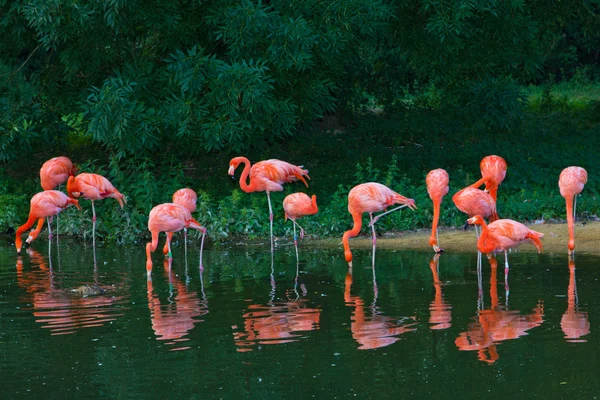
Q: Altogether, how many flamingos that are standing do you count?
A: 13